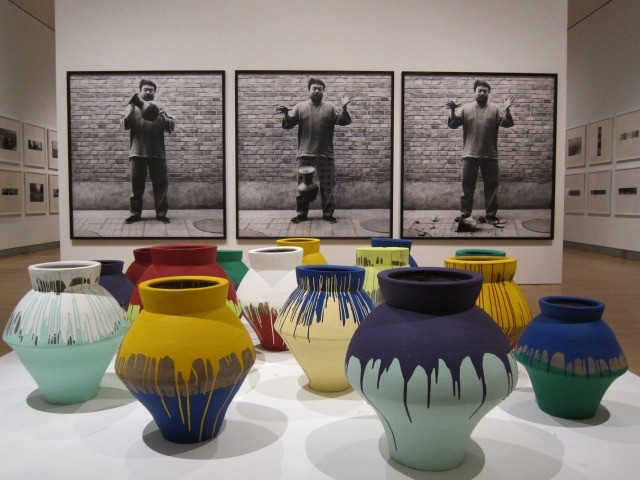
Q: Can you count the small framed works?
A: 12